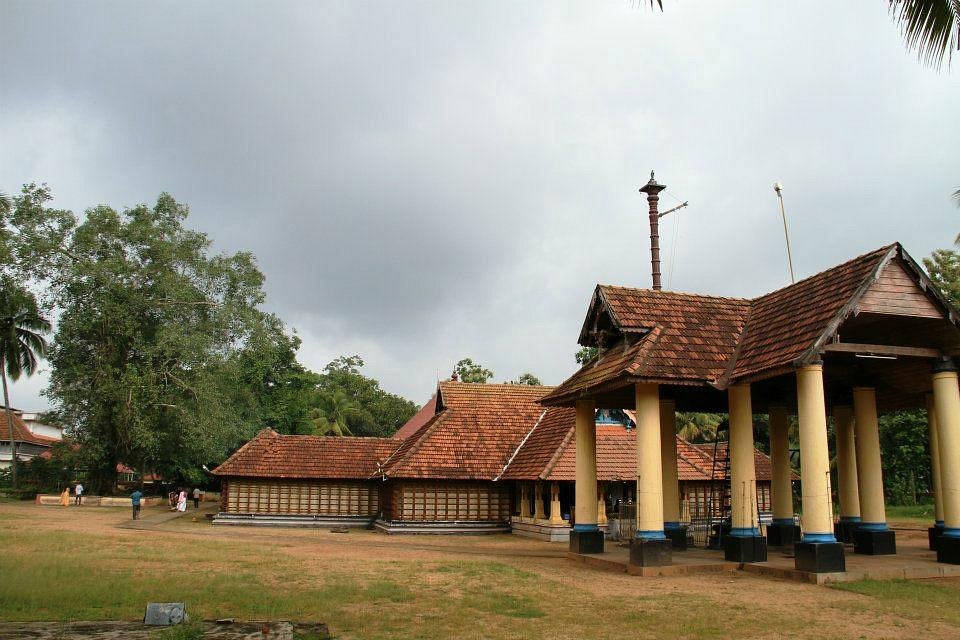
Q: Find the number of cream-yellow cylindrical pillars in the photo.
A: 10